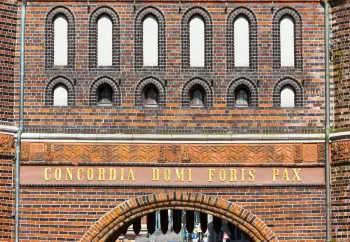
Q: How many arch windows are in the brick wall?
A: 12